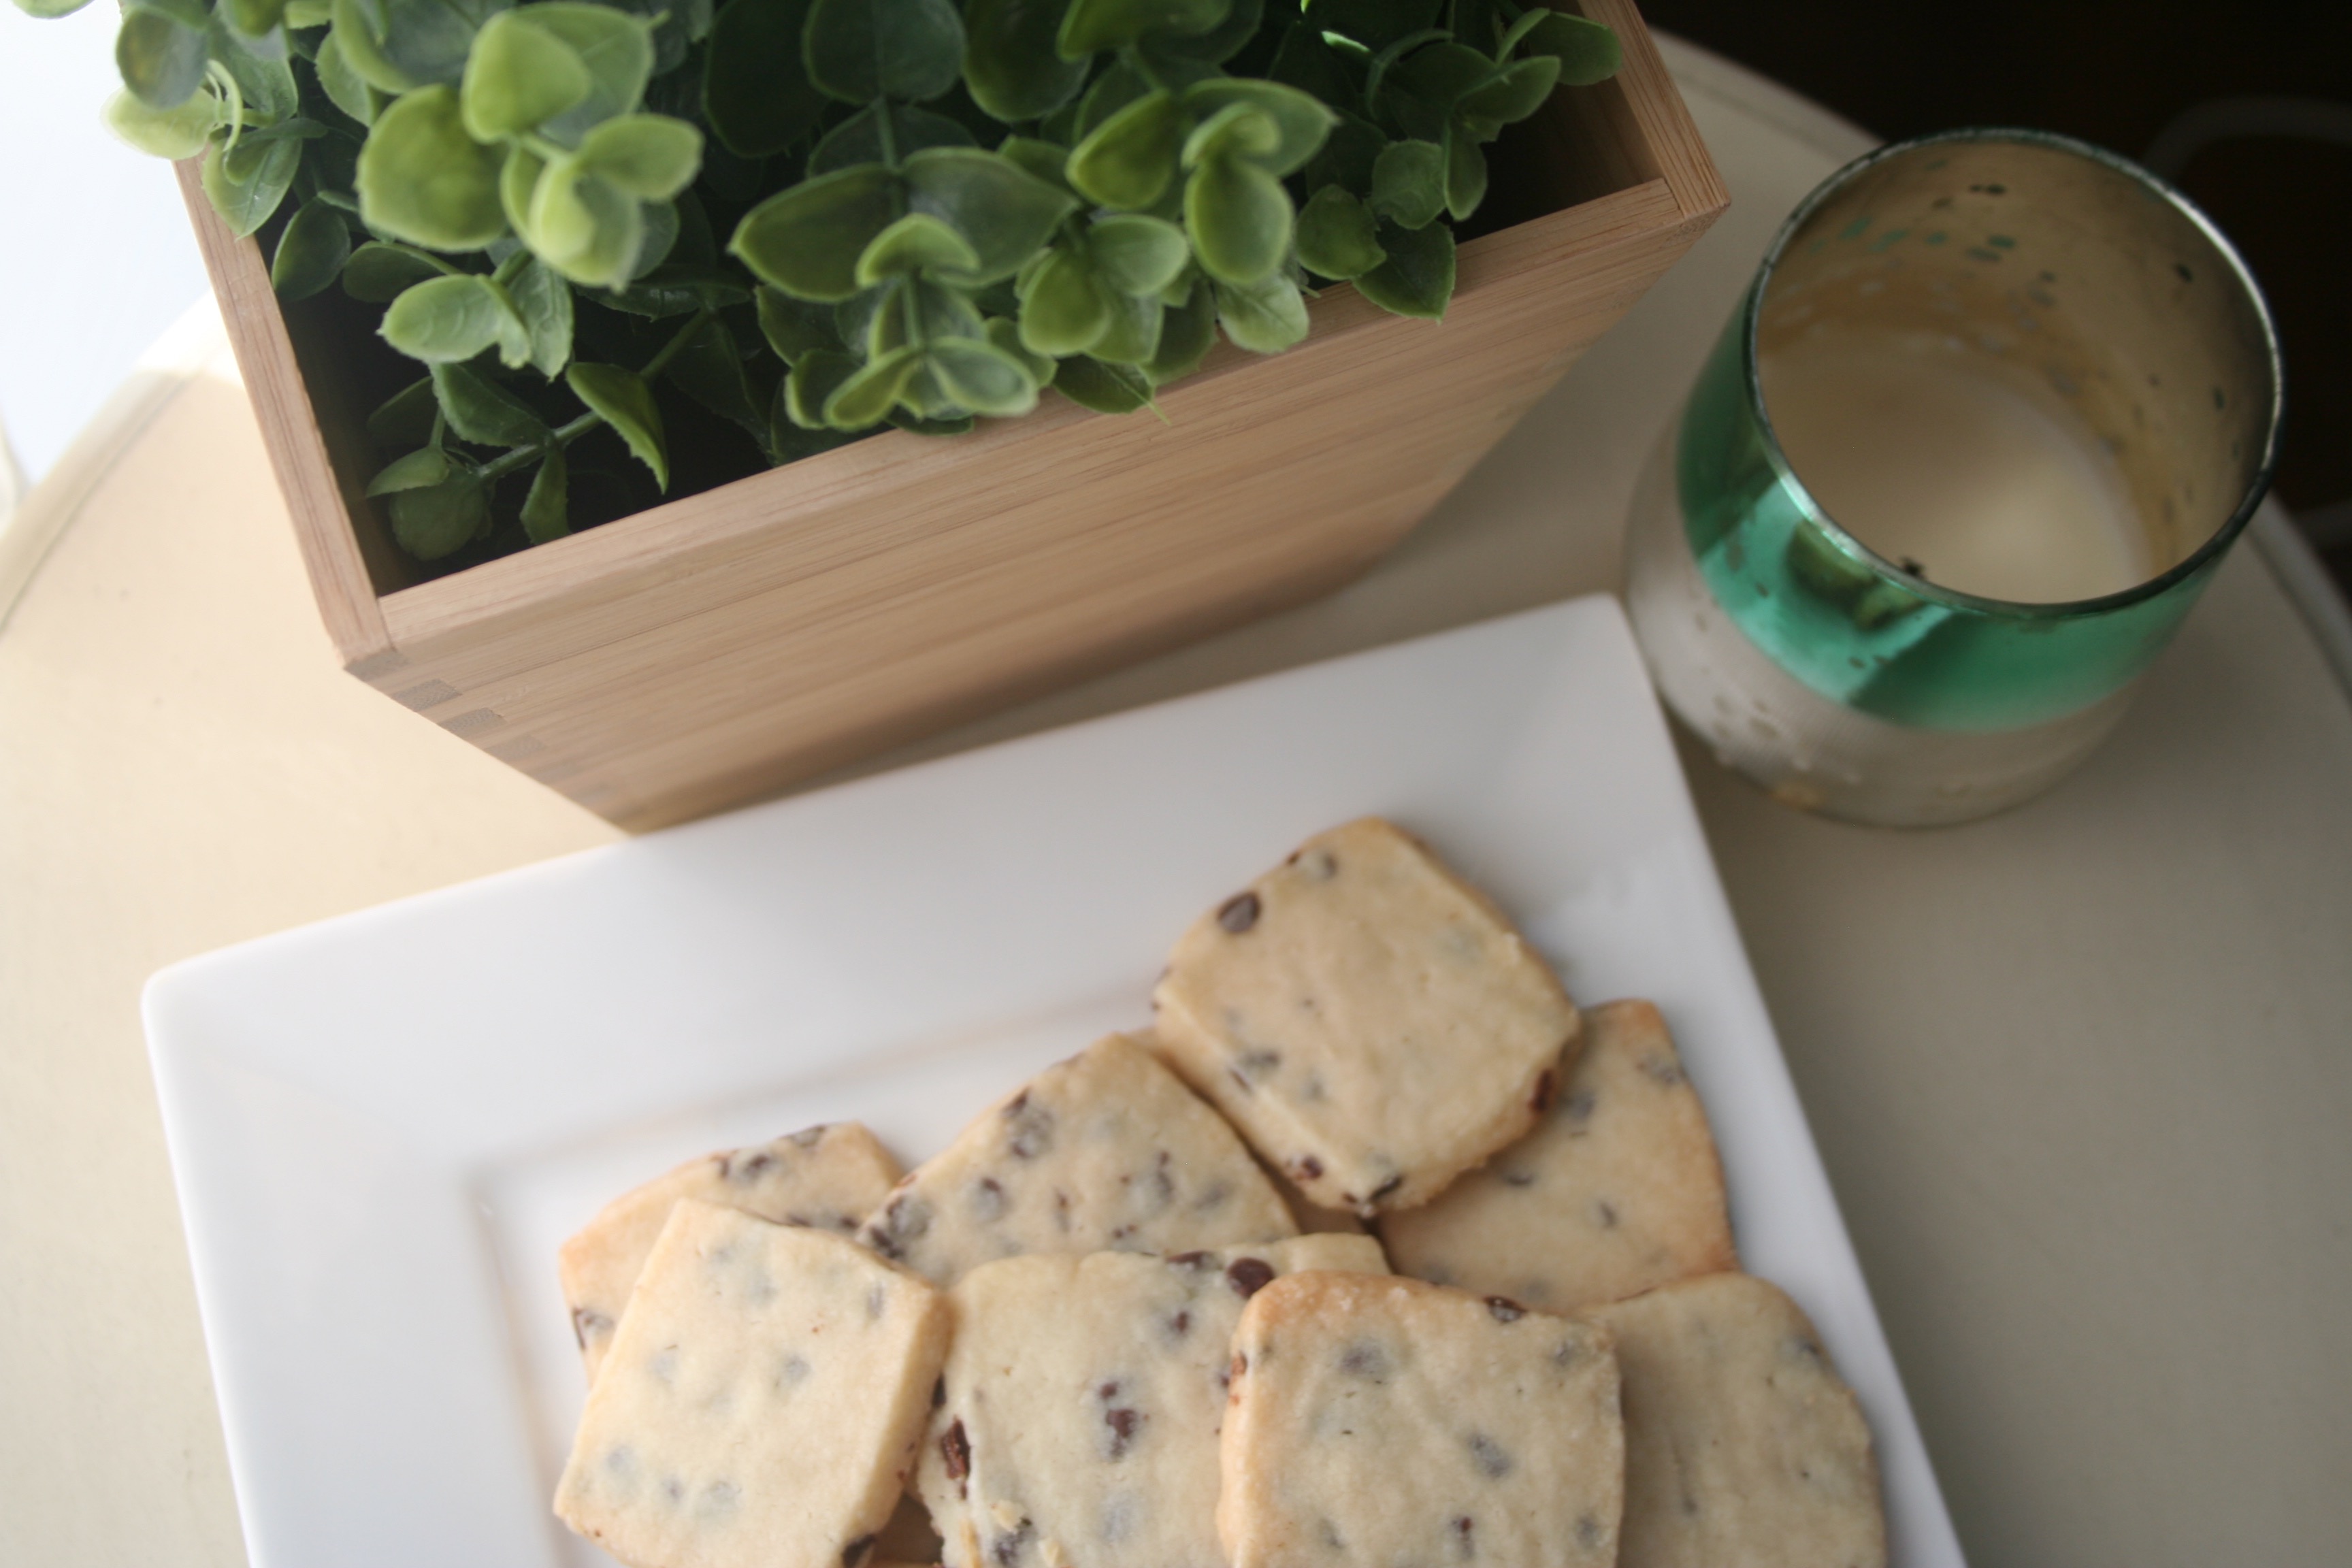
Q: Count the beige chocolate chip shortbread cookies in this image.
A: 8